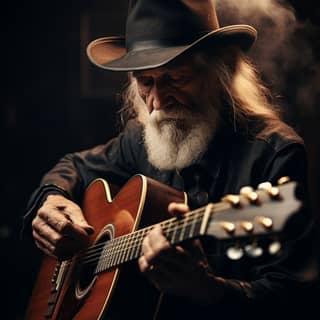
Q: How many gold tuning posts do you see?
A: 6